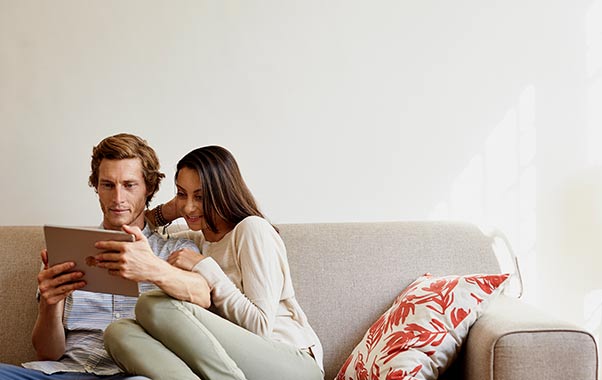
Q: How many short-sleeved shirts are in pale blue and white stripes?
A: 1